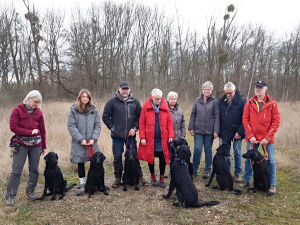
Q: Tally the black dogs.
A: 7